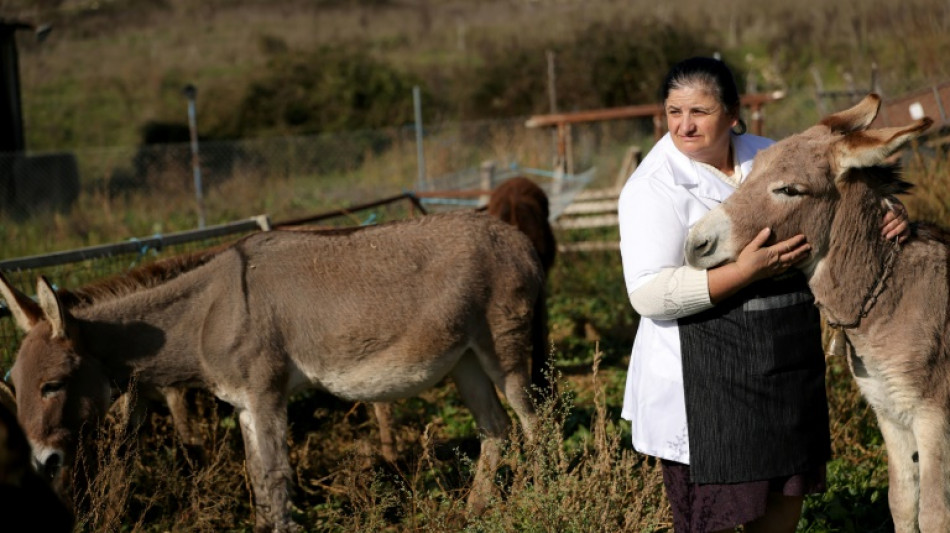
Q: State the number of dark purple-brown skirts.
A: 1